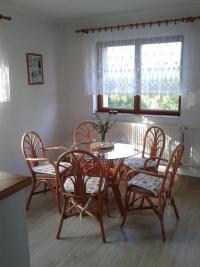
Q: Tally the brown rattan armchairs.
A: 5